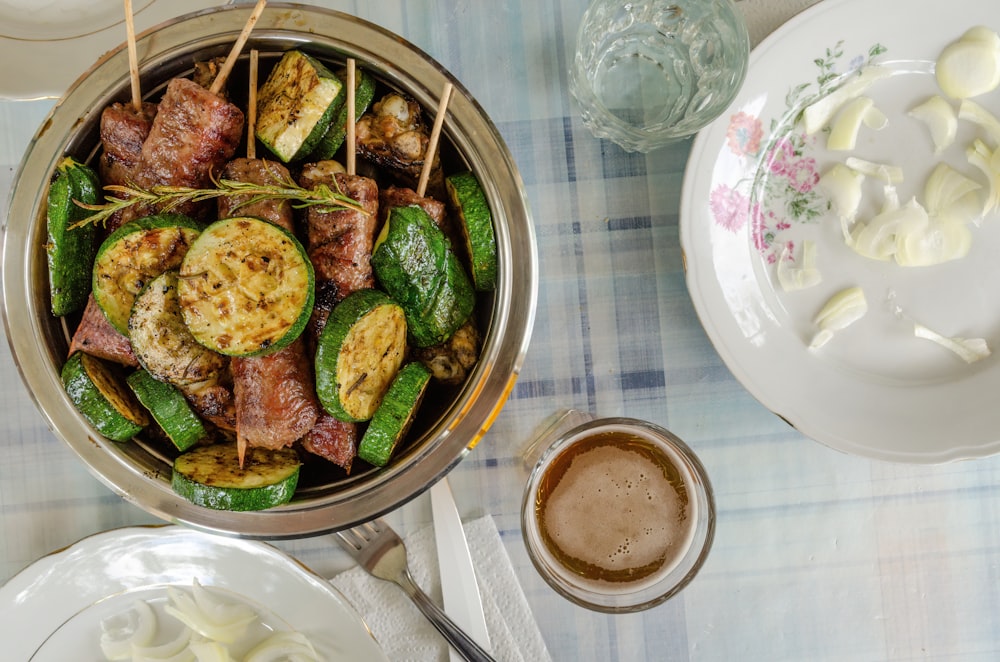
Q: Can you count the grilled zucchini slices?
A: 13